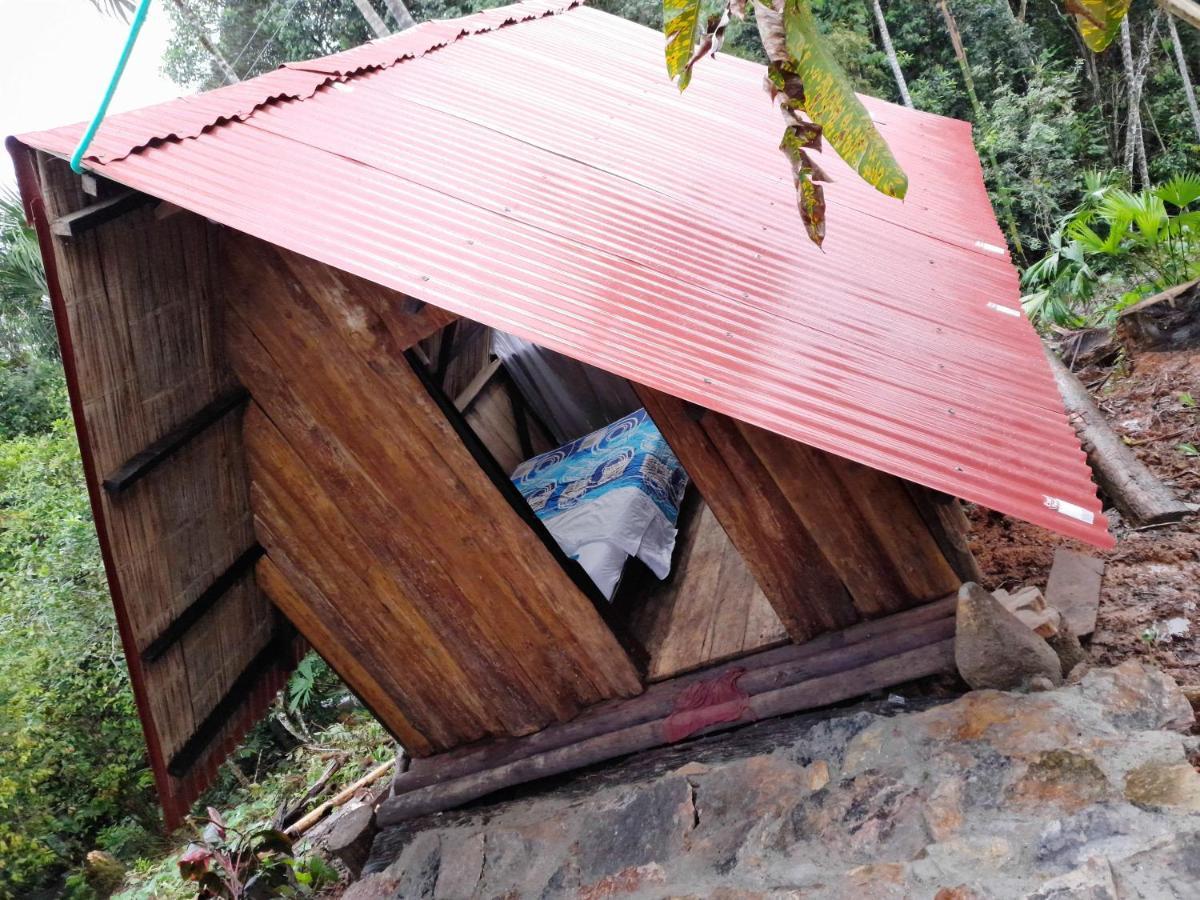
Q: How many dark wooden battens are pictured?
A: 4